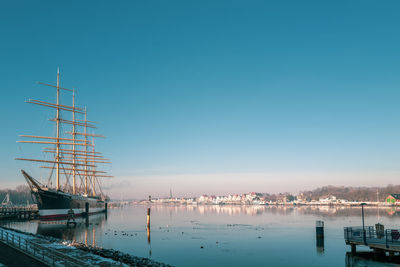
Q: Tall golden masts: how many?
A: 4